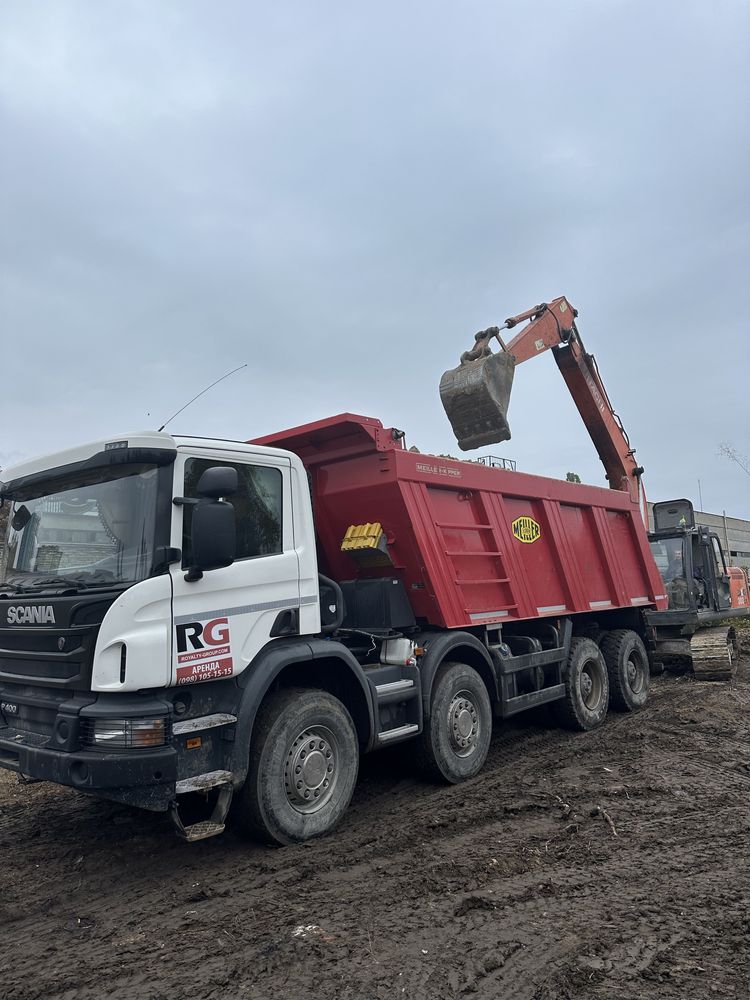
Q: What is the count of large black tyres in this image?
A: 4